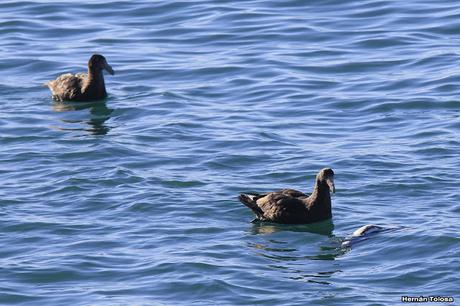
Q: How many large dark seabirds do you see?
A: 2